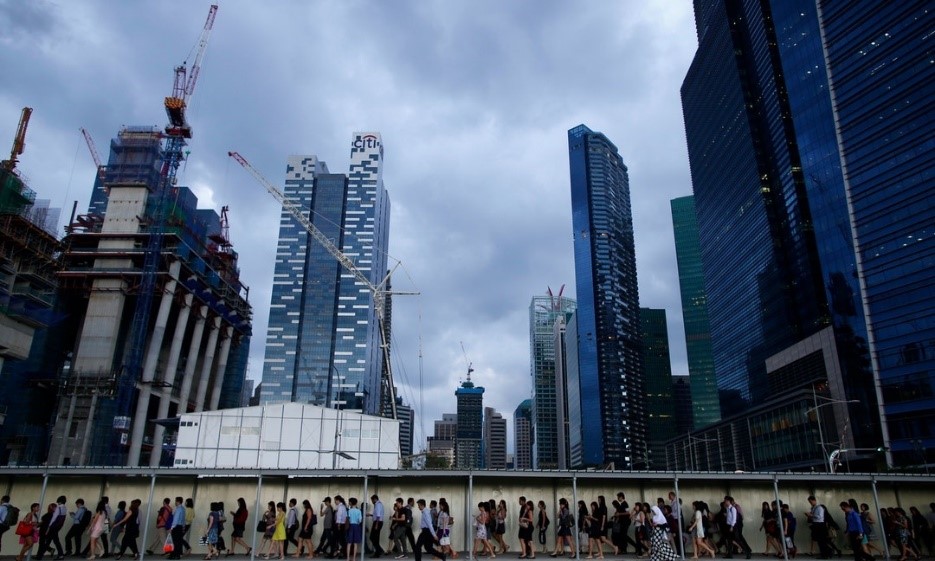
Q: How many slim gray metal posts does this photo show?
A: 9